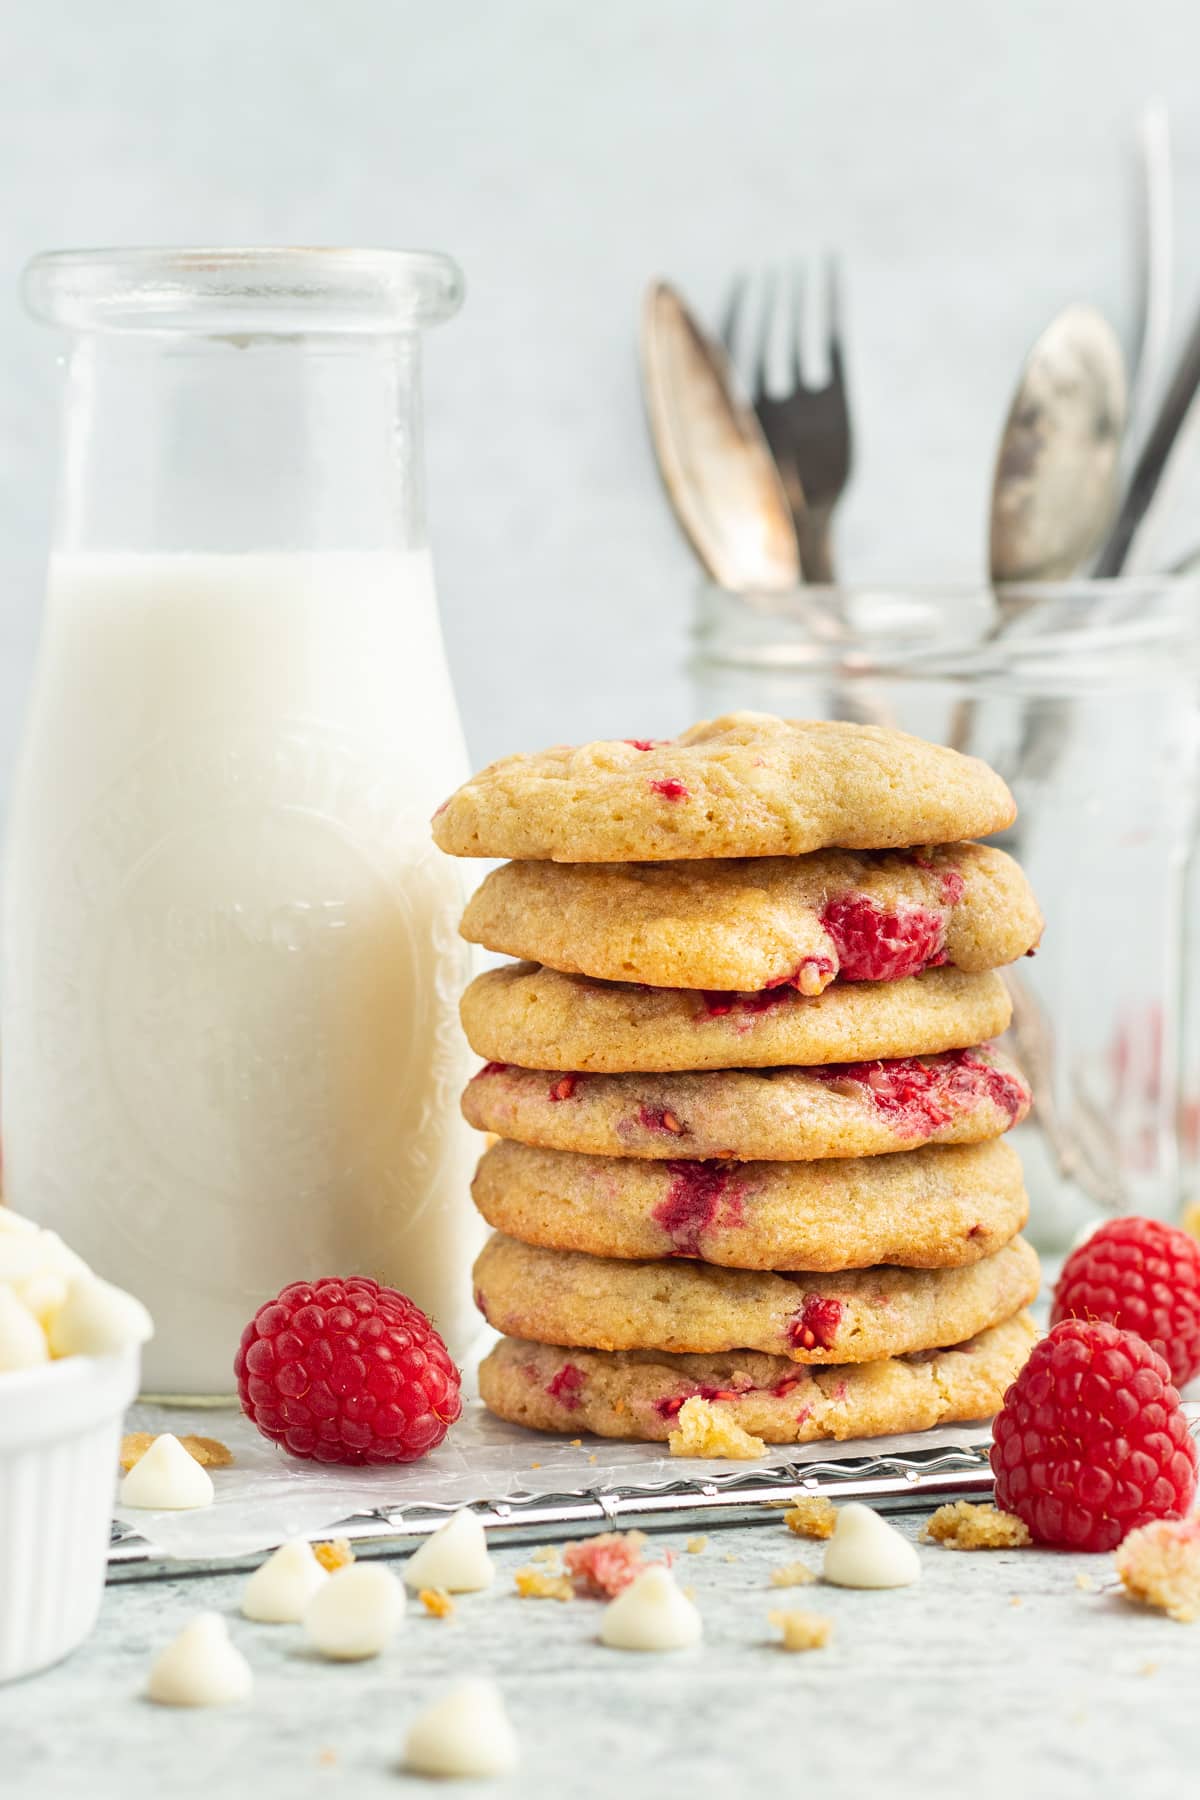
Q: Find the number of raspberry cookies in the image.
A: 7